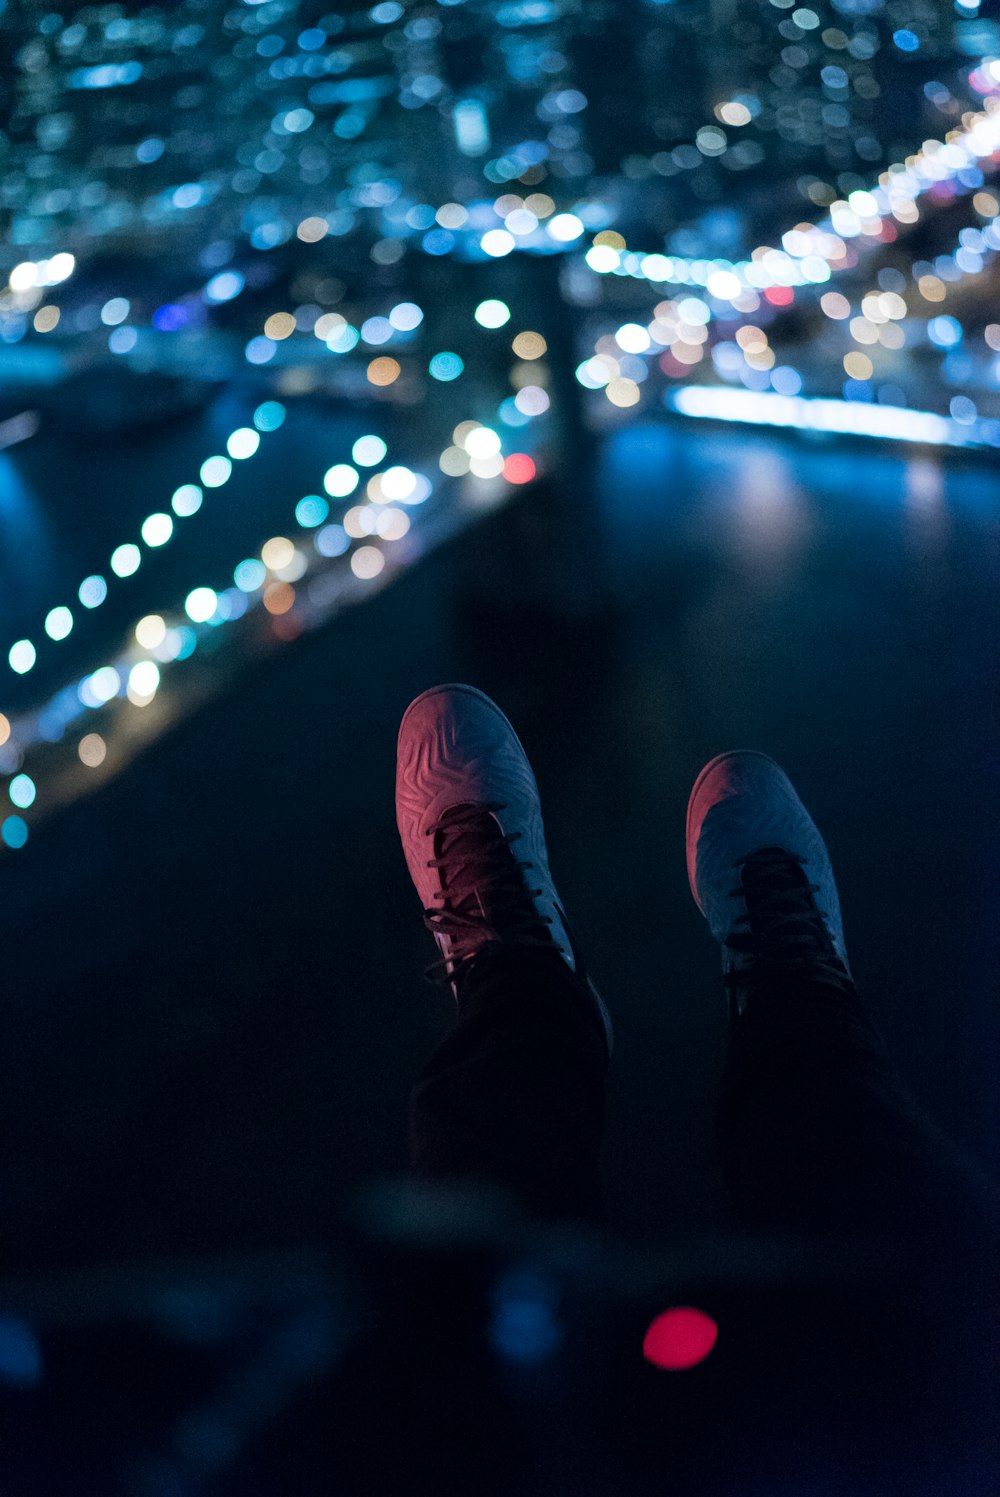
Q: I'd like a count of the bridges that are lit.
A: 1